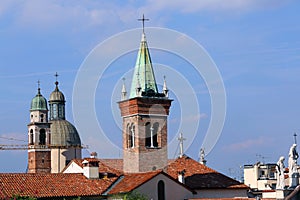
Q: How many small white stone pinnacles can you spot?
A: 3